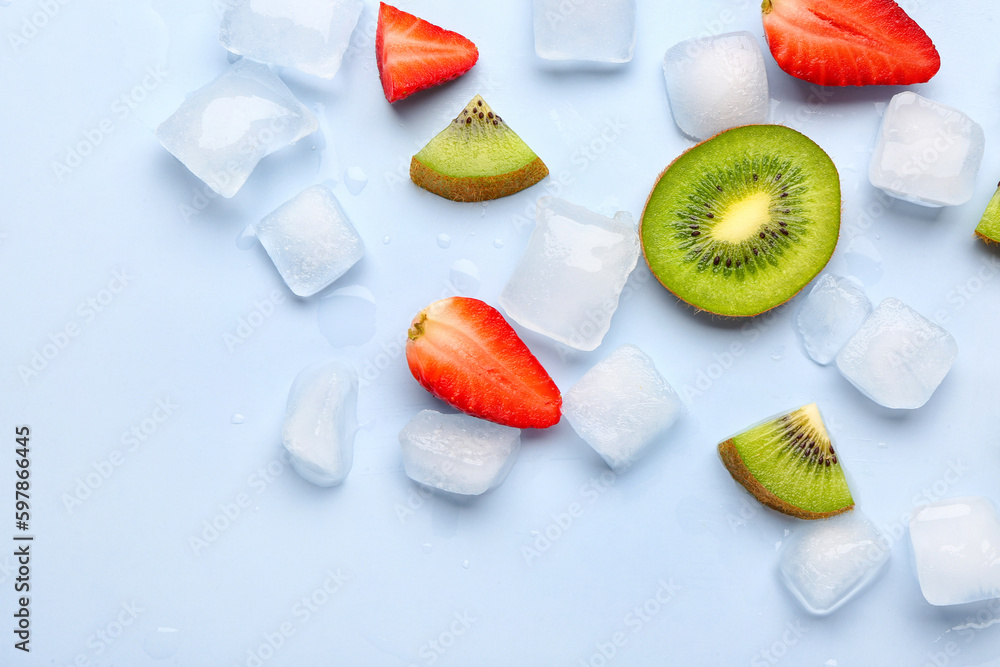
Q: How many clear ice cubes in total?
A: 14